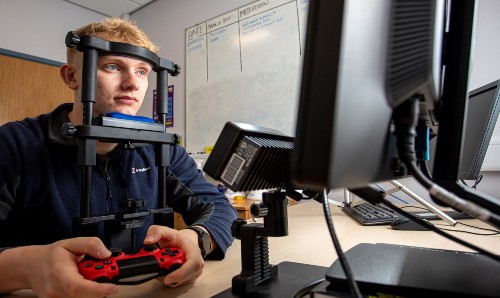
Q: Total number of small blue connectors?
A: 1